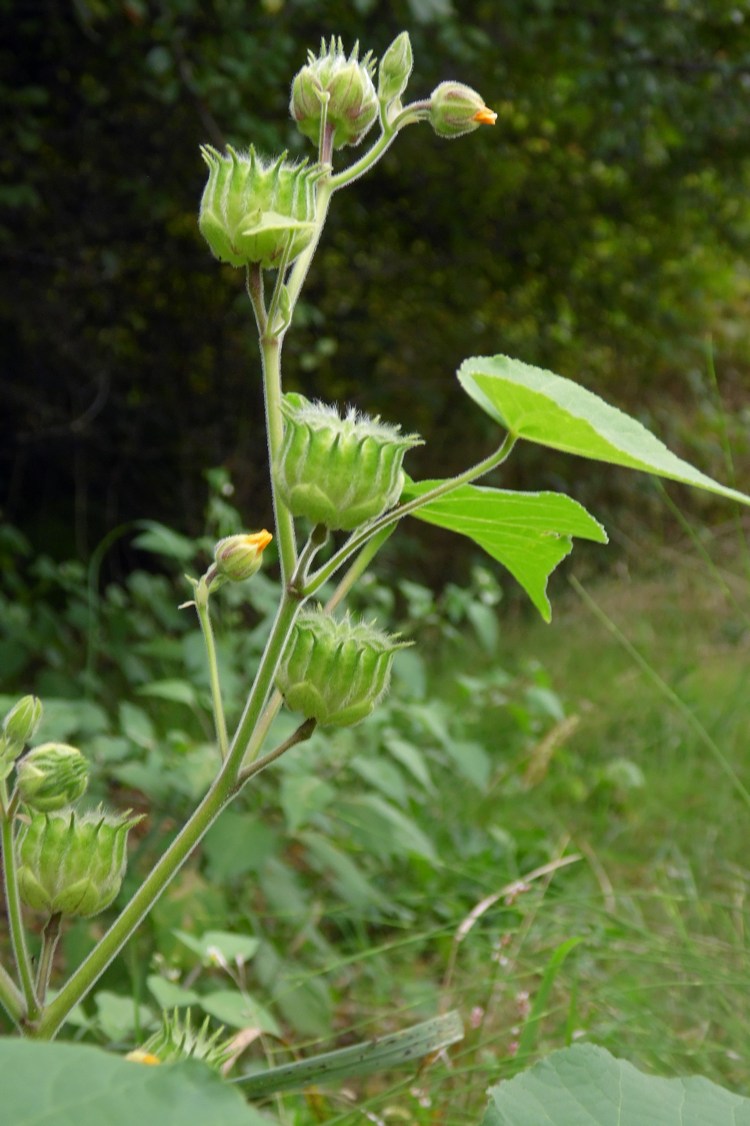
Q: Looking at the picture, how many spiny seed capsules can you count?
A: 6